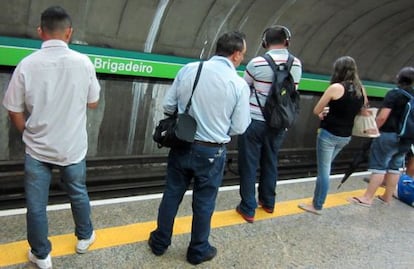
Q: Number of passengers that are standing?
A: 5